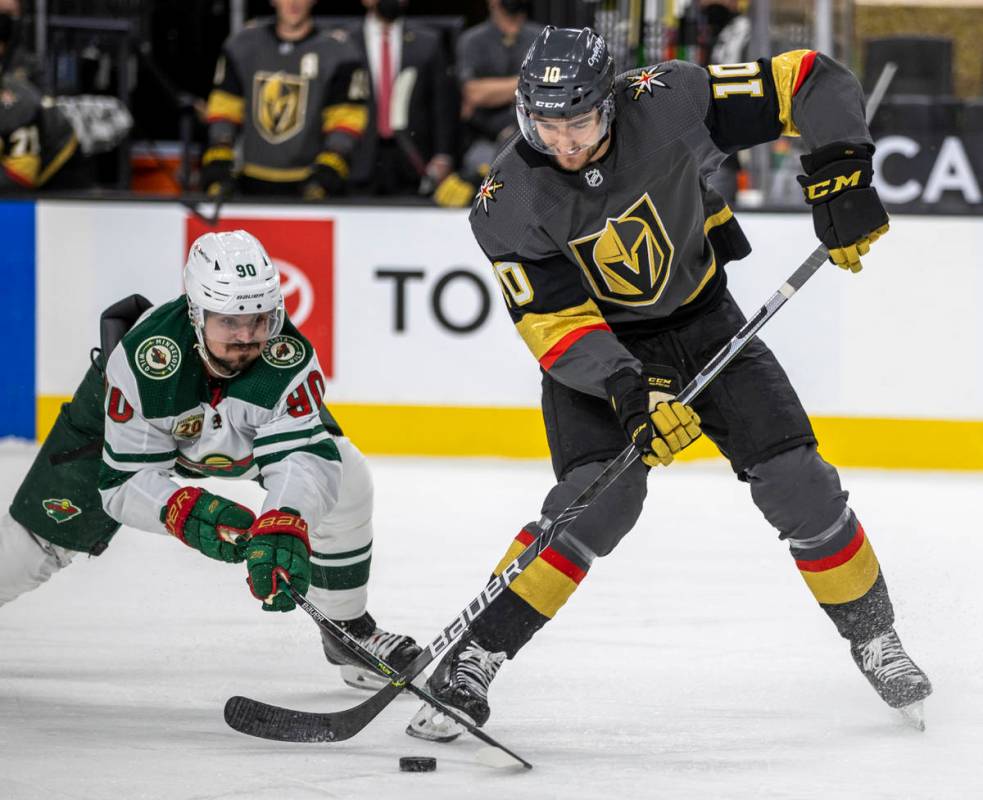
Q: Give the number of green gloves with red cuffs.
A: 2